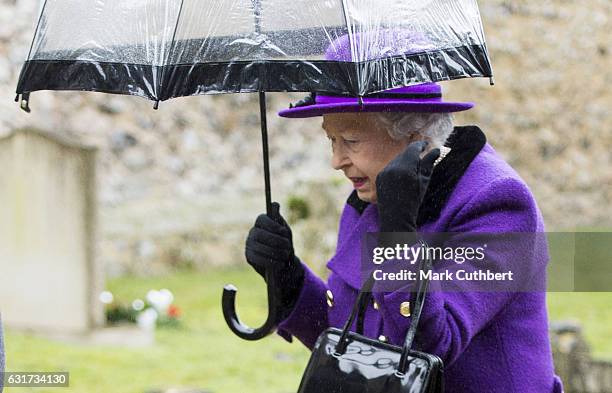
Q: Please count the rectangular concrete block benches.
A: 0